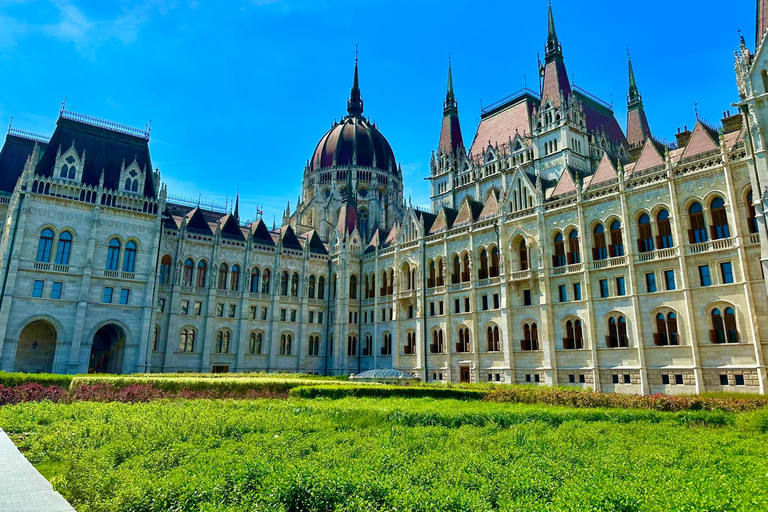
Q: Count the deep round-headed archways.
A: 2